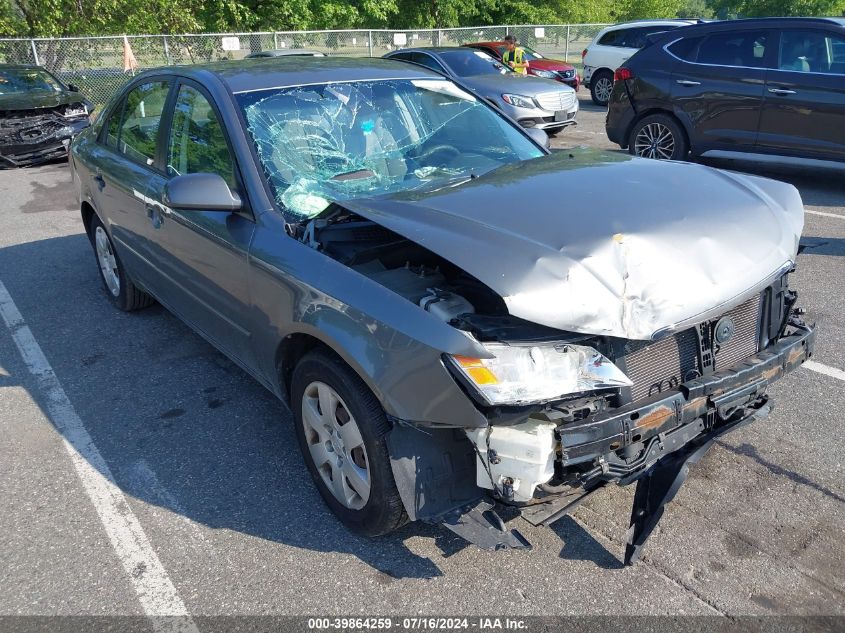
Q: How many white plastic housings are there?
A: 1